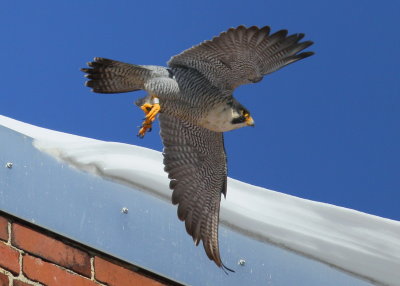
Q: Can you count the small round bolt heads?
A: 3